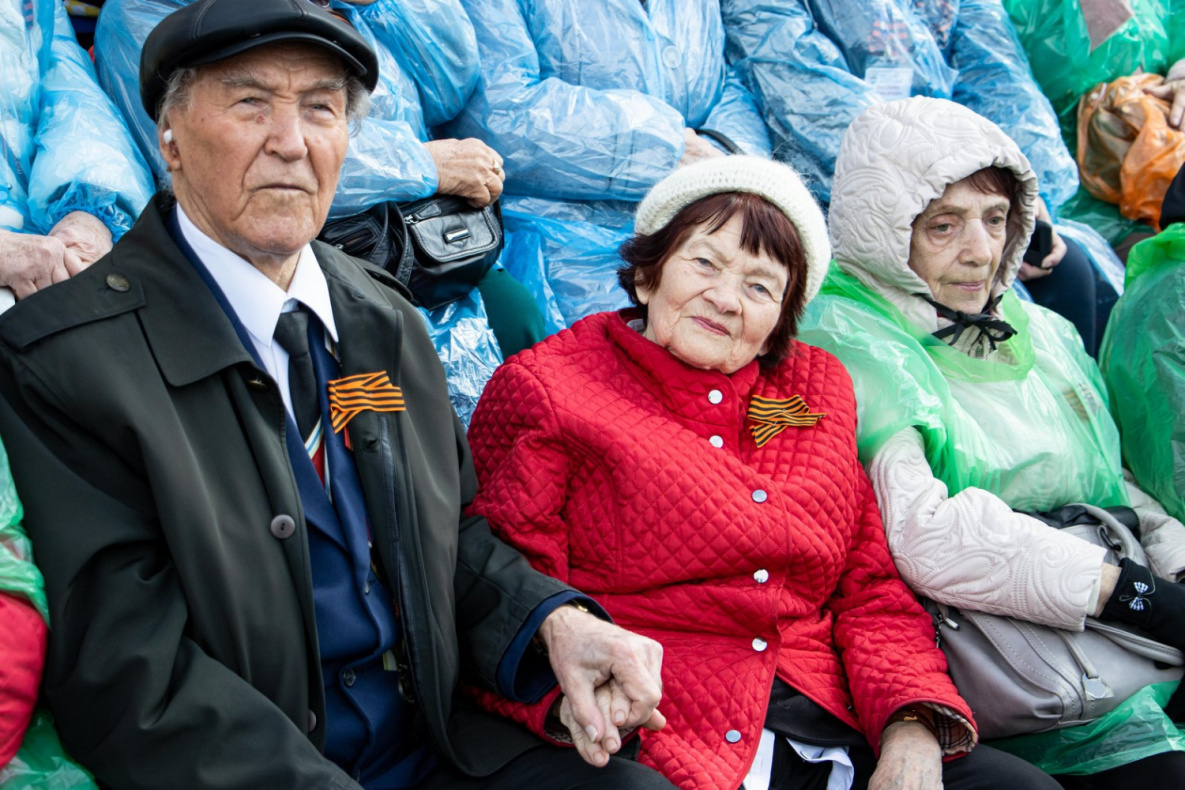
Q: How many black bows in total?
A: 1